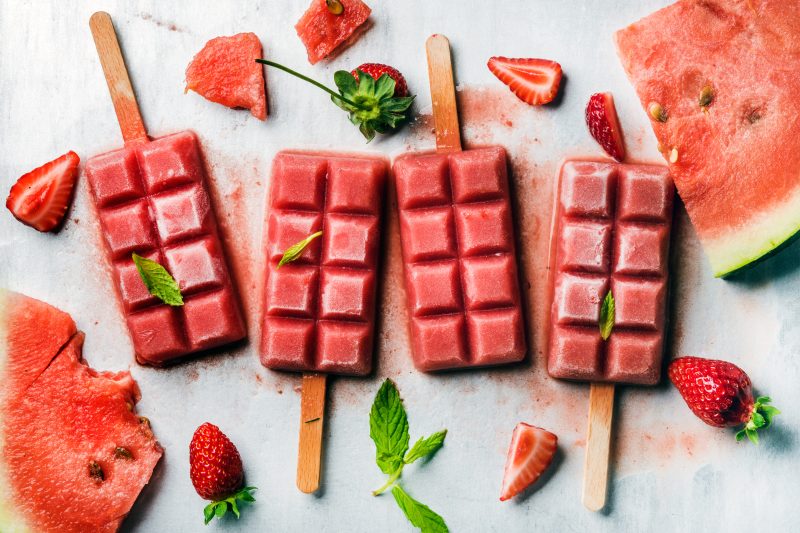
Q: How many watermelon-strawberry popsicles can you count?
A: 4